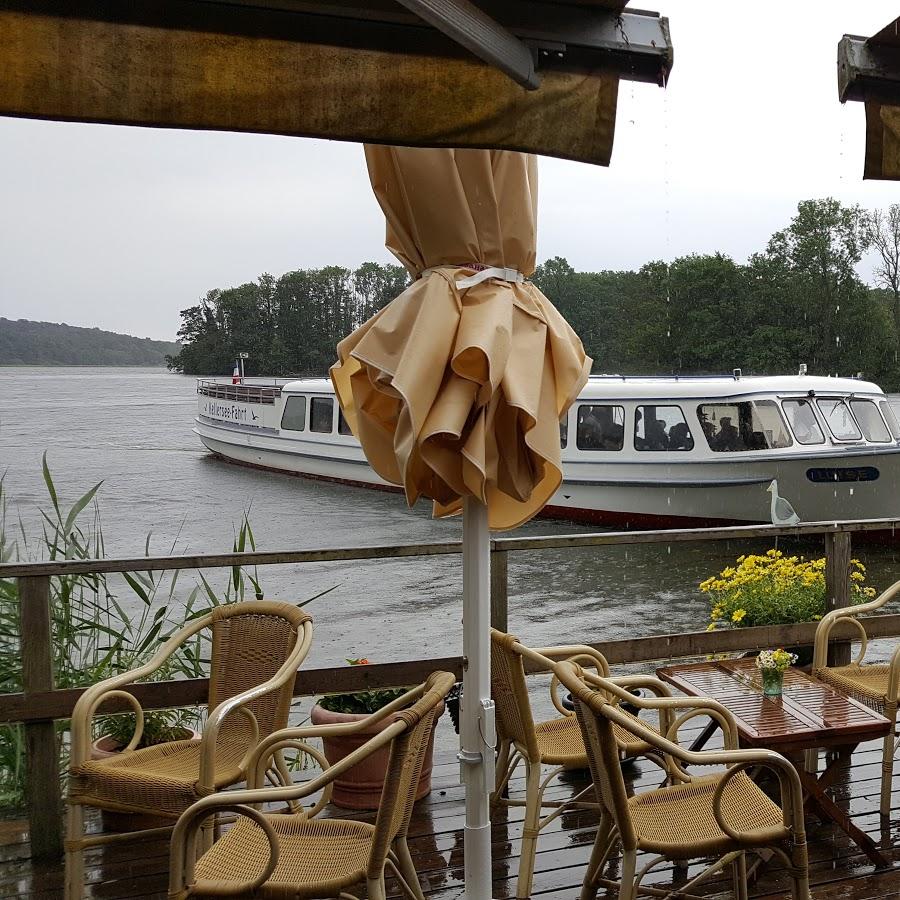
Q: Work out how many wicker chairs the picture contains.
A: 5